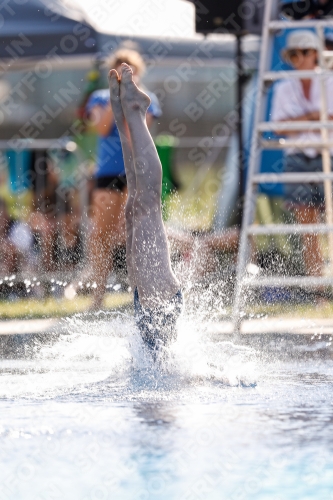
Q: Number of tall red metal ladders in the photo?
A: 0